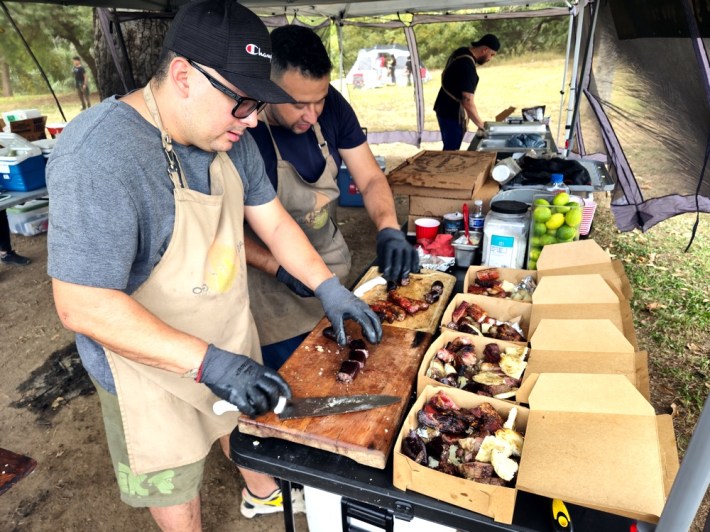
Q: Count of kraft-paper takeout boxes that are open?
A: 4